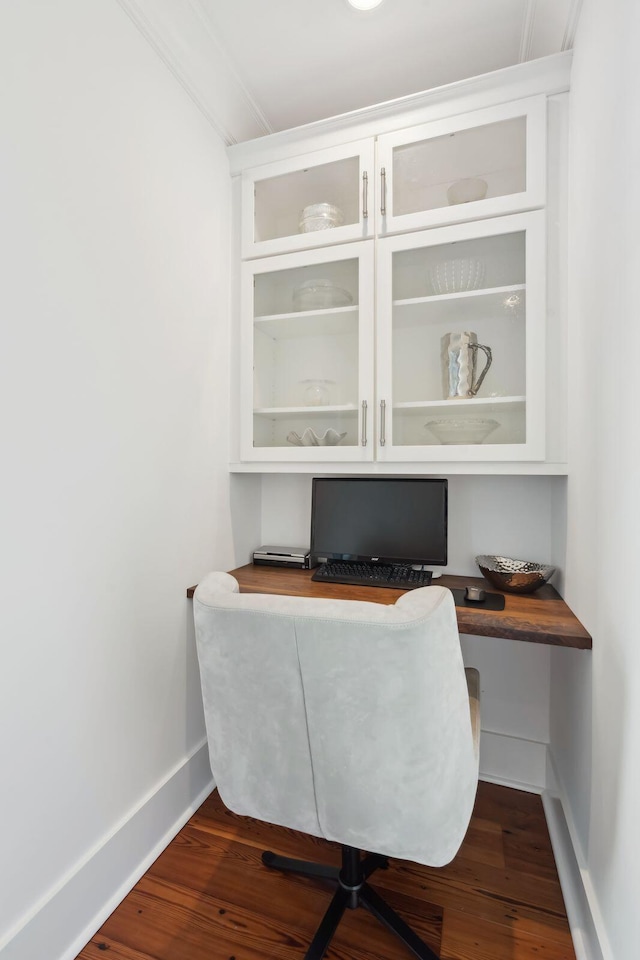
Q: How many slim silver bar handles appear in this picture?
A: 4